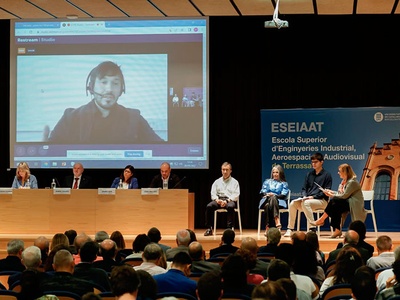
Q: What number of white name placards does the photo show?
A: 4